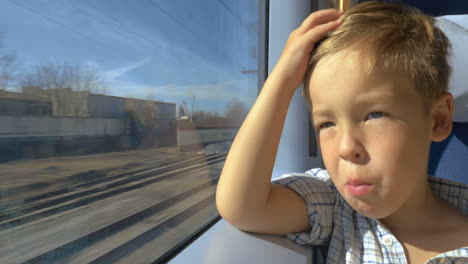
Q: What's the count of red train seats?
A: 0